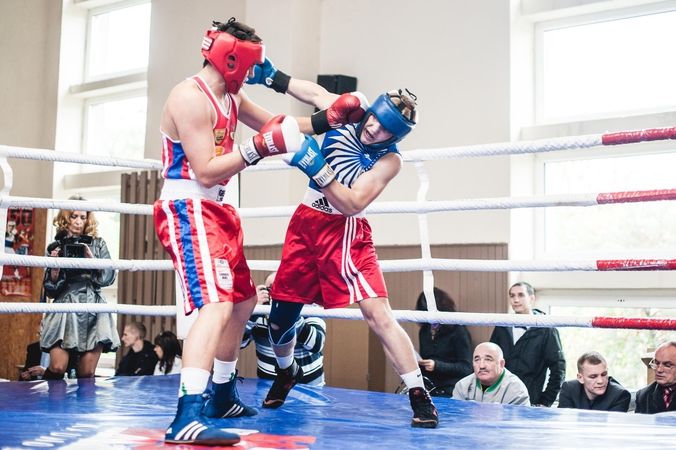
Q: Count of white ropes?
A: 4